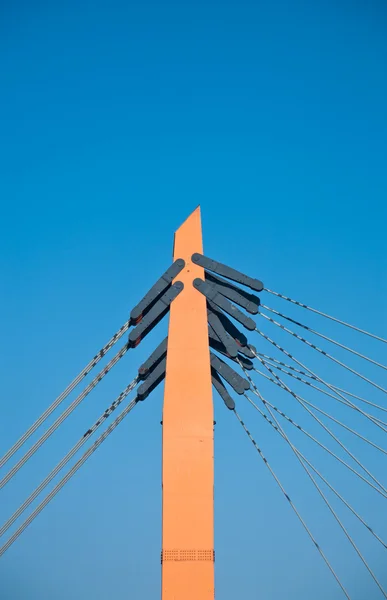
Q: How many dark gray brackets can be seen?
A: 15